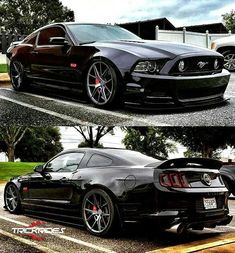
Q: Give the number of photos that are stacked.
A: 2